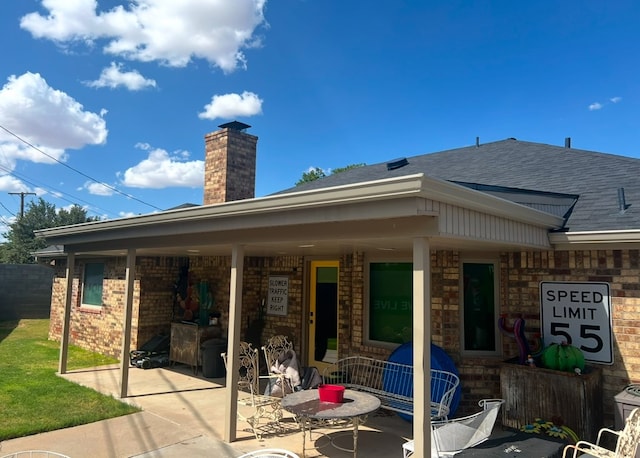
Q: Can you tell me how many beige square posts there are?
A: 4